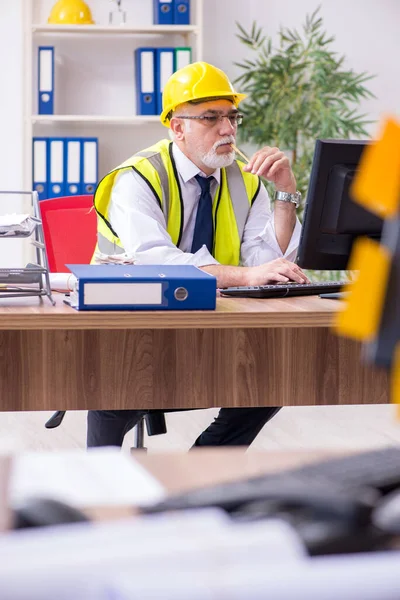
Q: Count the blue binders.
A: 10